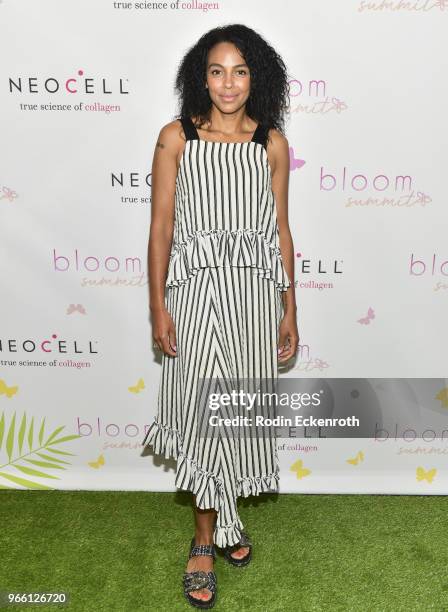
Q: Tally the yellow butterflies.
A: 7